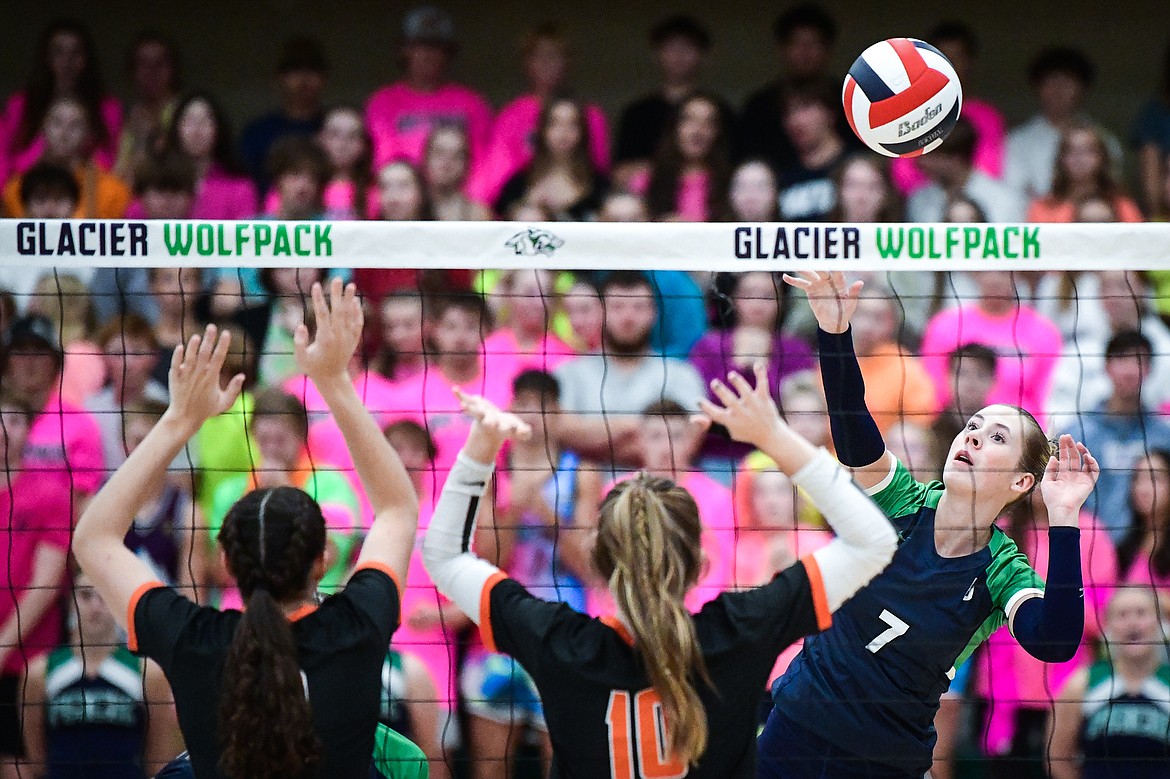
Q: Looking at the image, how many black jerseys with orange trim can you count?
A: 2